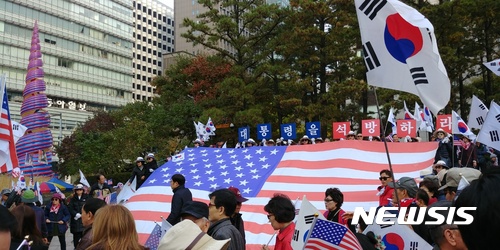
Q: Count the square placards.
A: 8